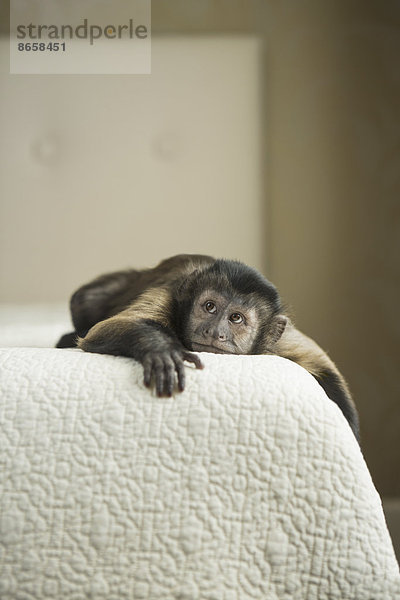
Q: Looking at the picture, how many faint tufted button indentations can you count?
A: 2